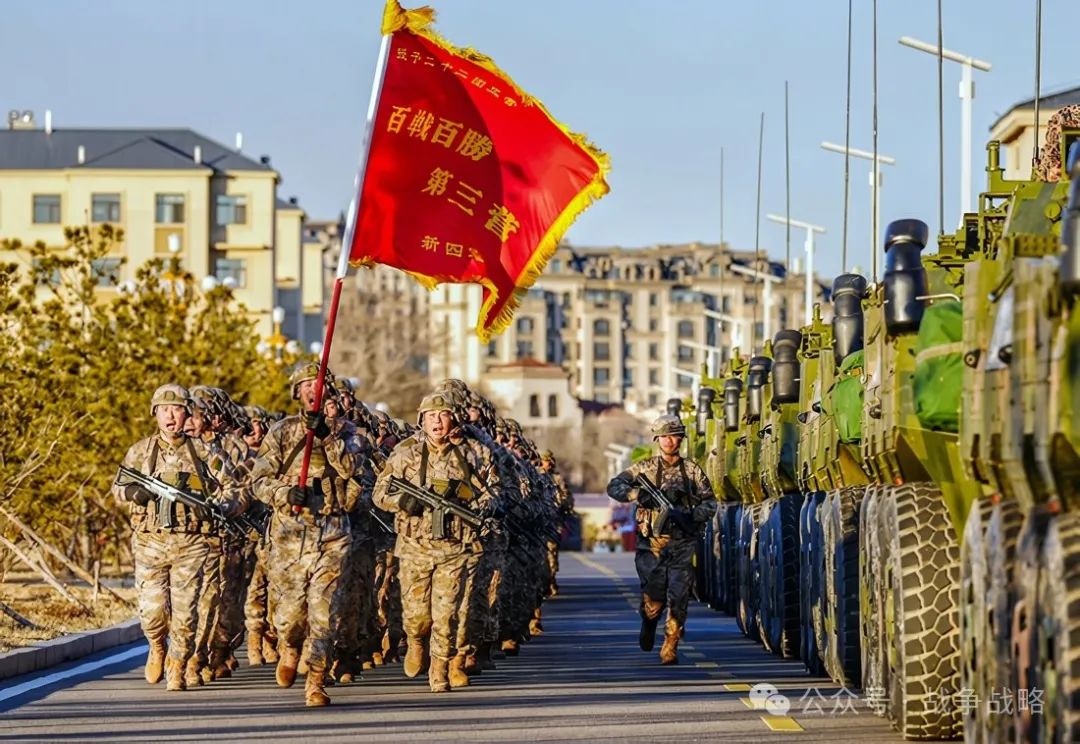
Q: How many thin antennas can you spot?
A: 7